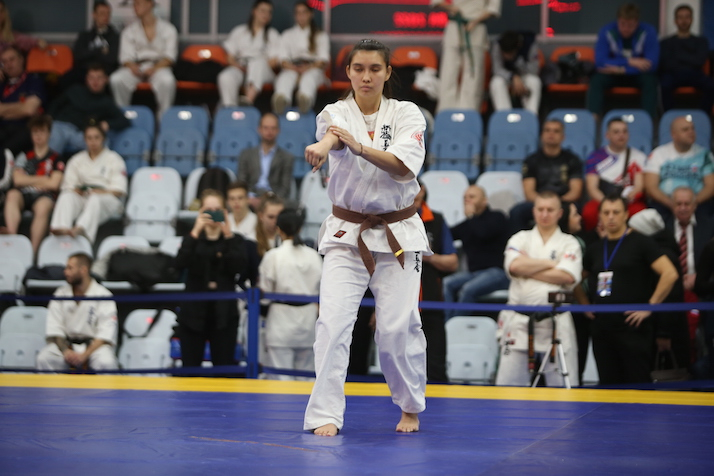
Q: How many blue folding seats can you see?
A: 9